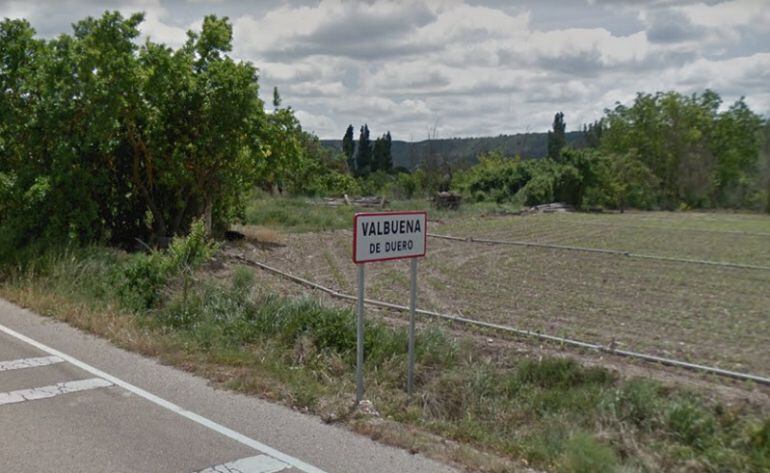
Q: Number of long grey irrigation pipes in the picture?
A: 2